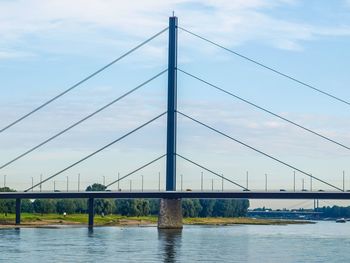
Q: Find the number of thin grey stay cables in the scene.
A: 8